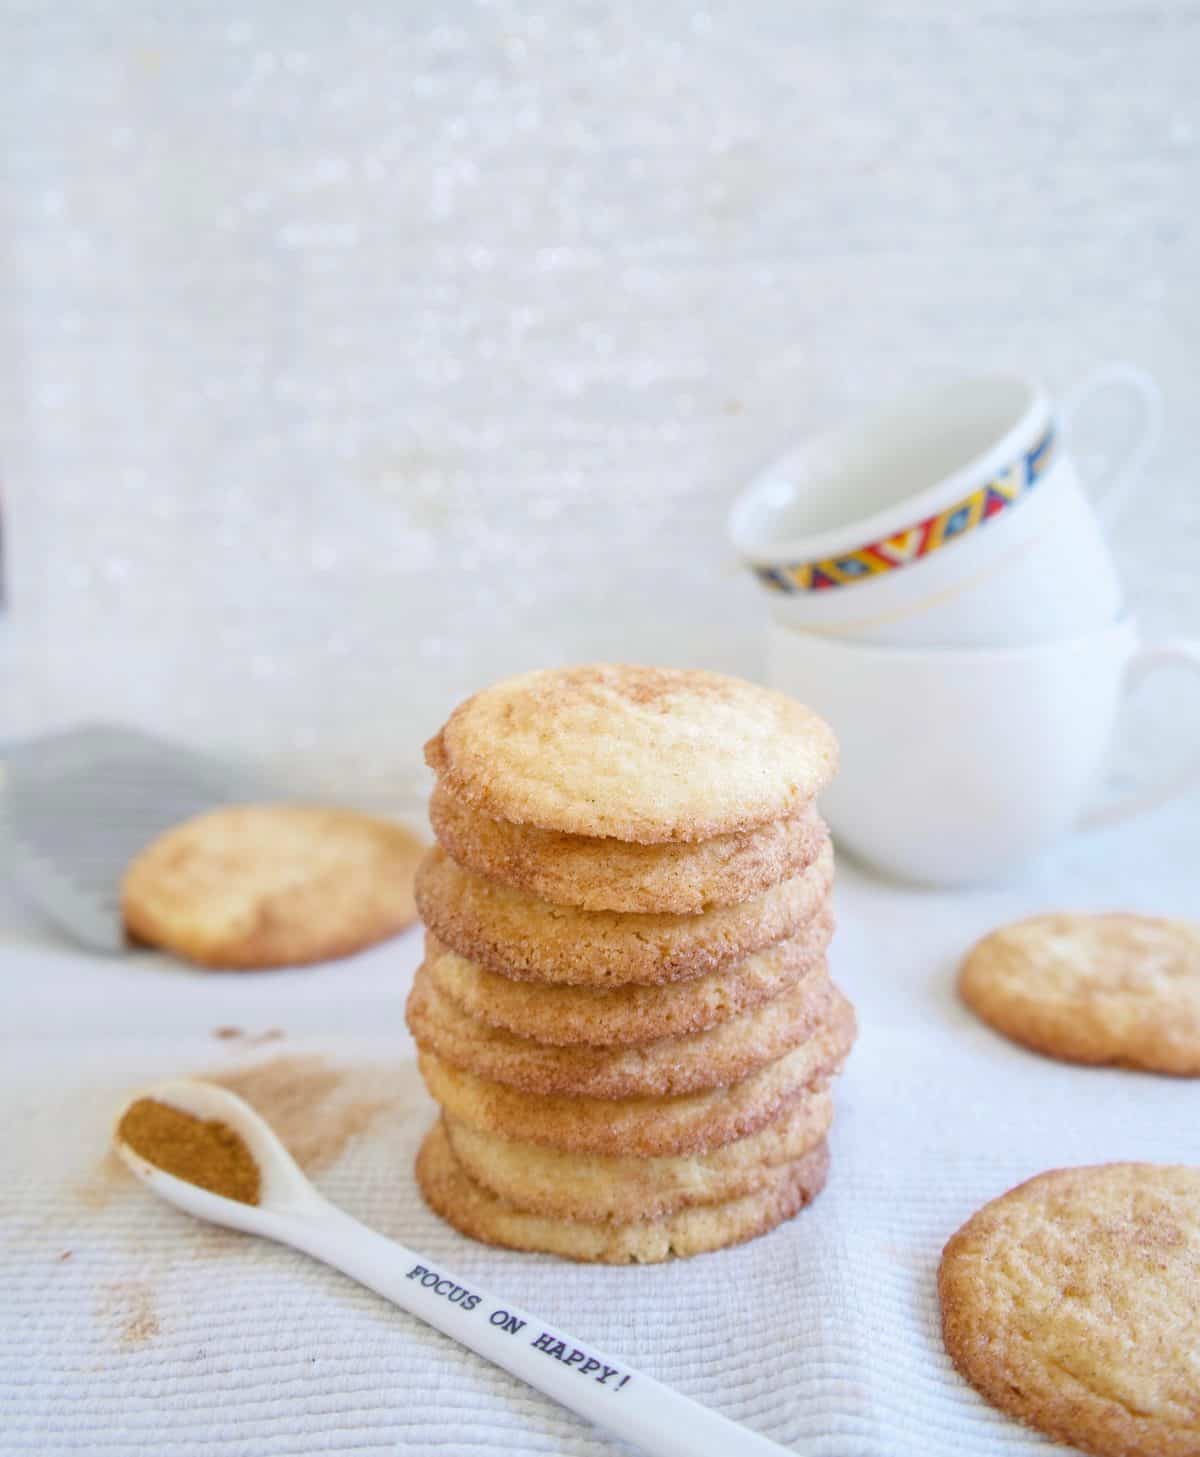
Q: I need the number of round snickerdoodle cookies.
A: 11